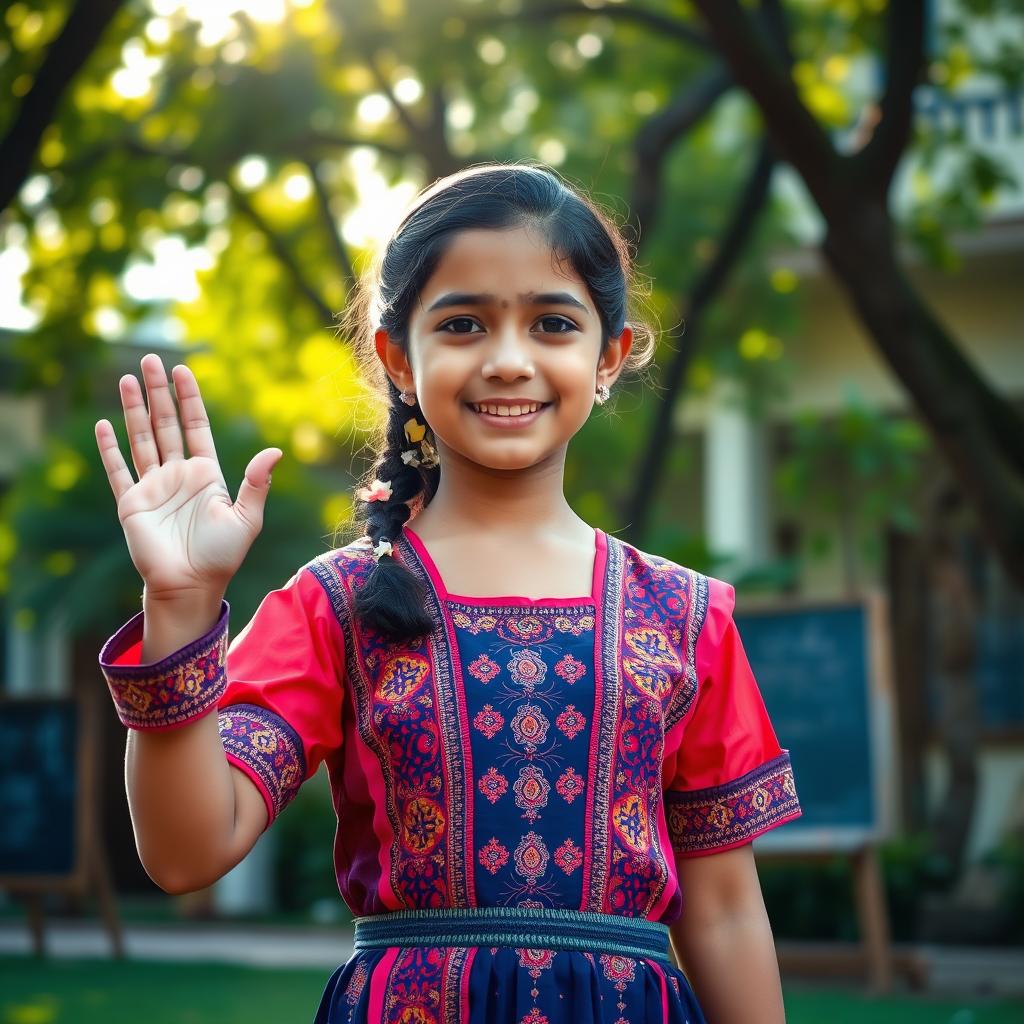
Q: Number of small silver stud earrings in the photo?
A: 2